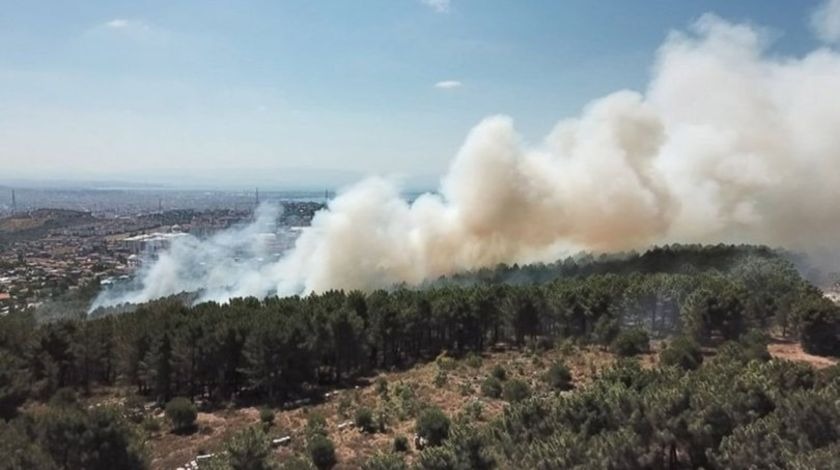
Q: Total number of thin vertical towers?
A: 4